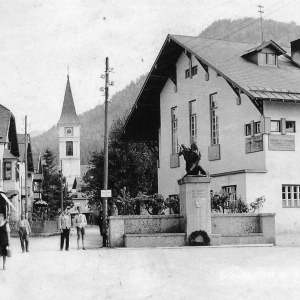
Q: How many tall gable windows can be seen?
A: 3